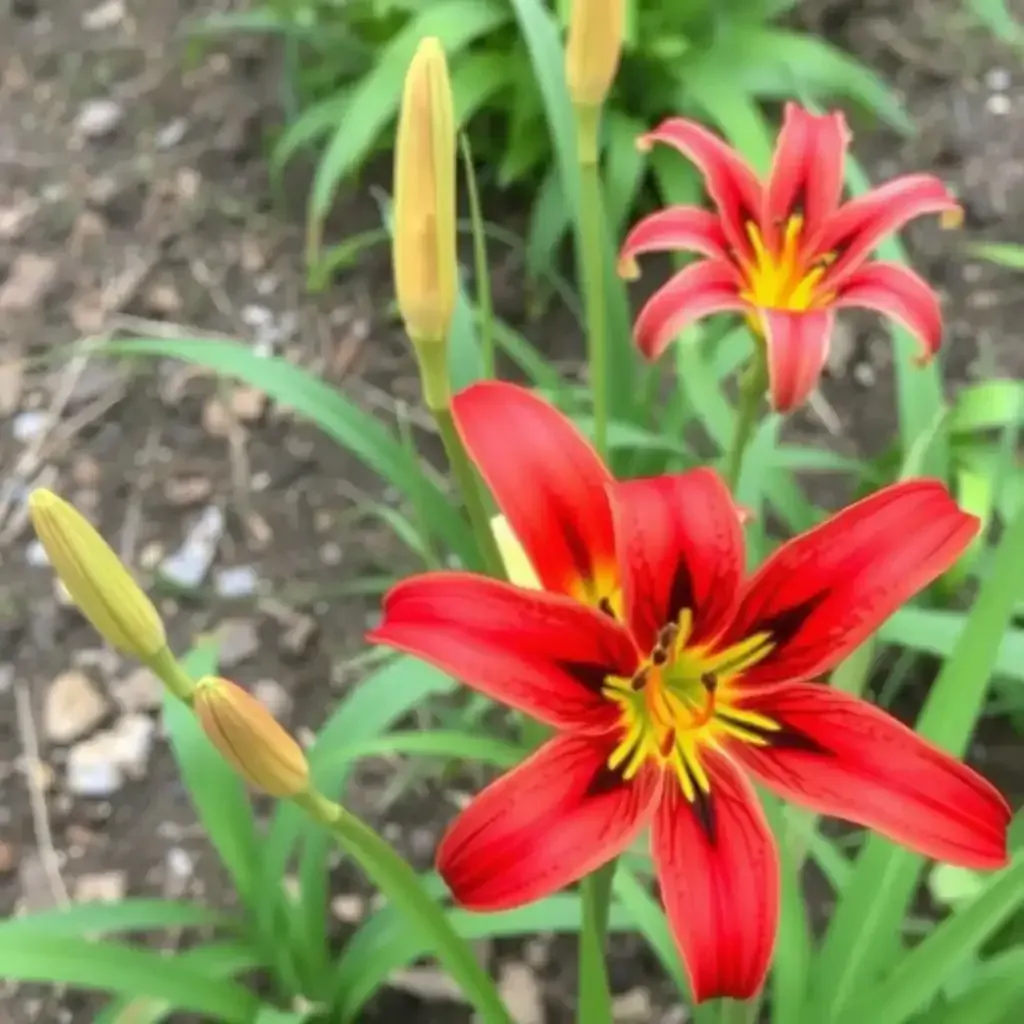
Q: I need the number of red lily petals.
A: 14